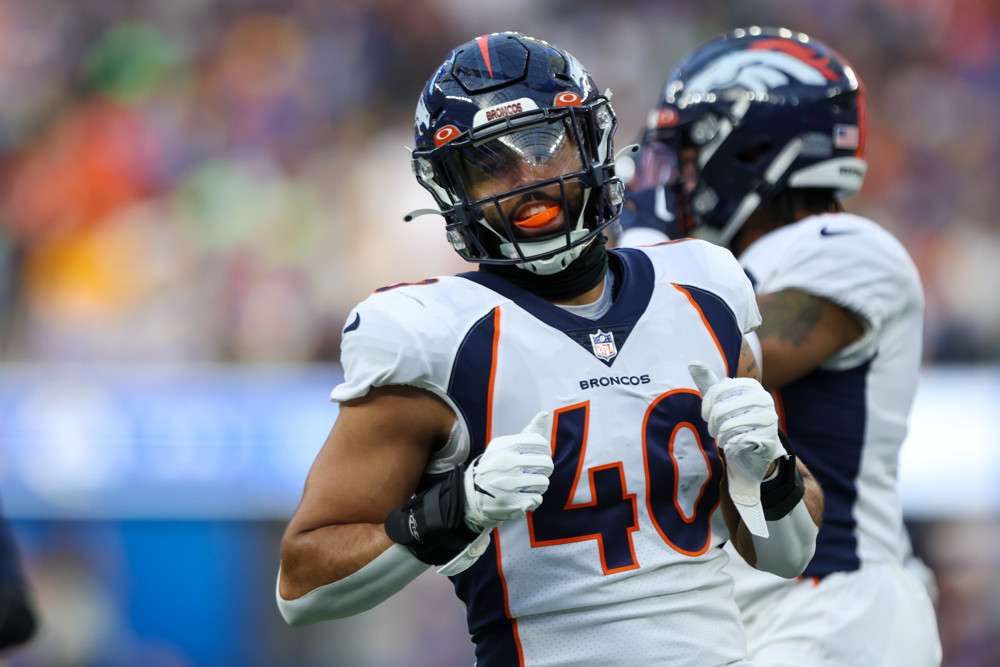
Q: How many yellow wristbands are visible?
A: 0